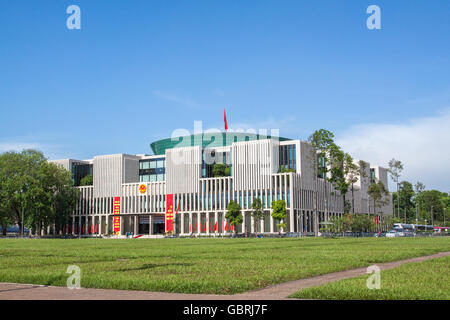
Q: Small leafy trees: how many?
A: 3